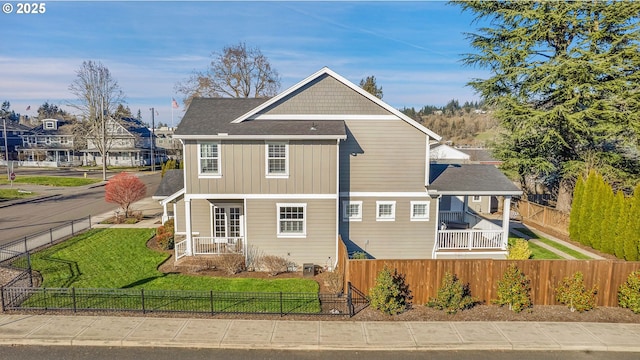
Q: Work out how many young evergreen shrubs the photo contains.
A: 5